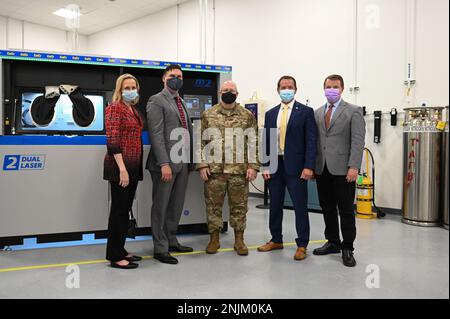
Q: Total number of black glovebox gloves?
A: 2